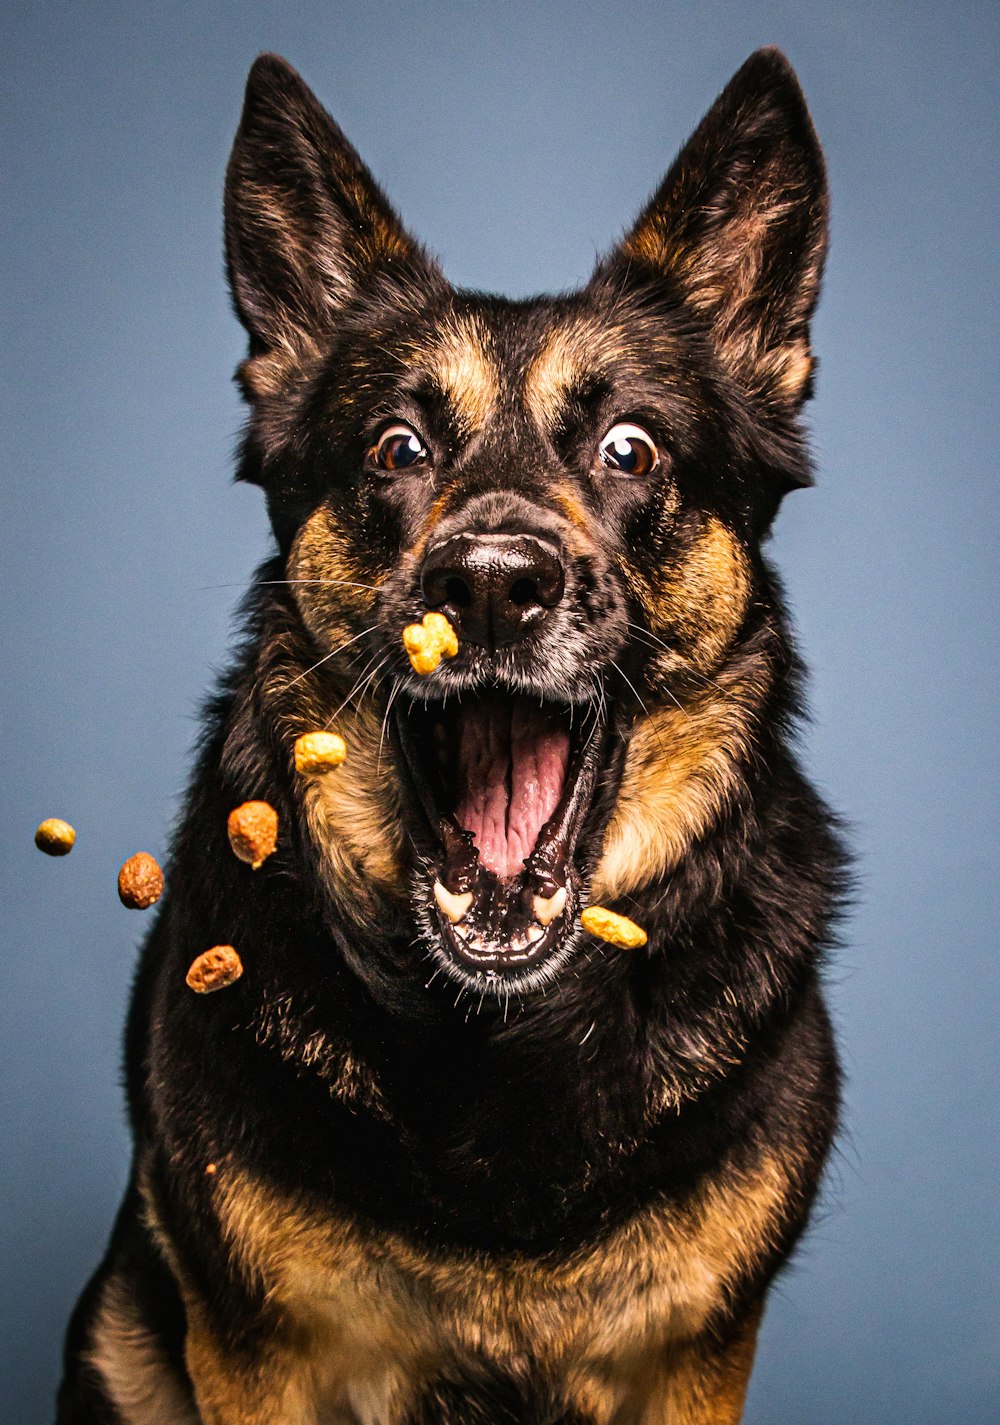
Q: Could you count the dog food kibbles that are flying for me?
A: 7